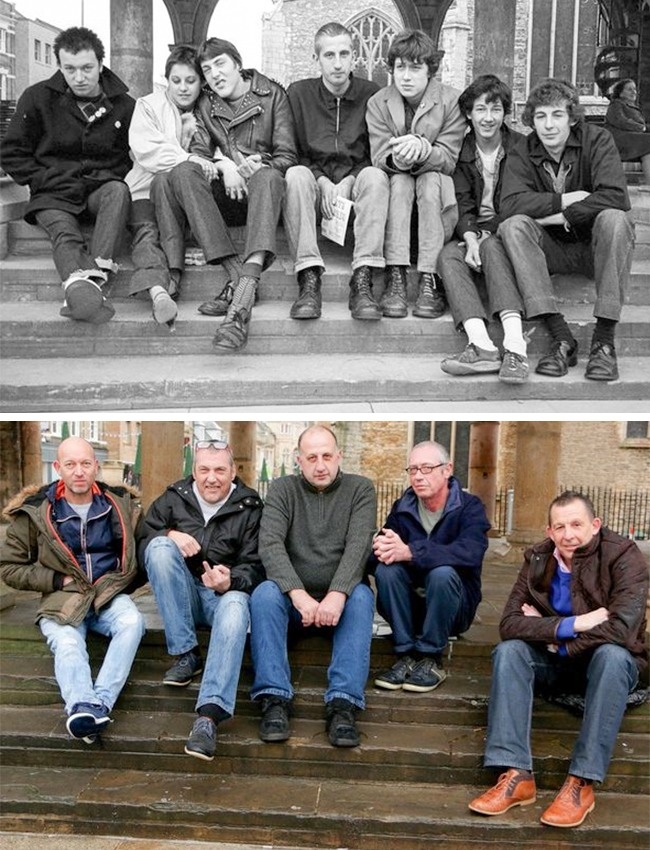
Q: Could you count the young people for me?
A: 7